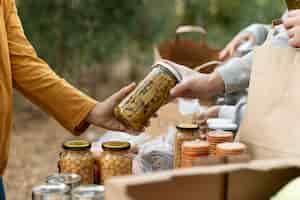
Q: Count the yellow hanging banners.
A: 0